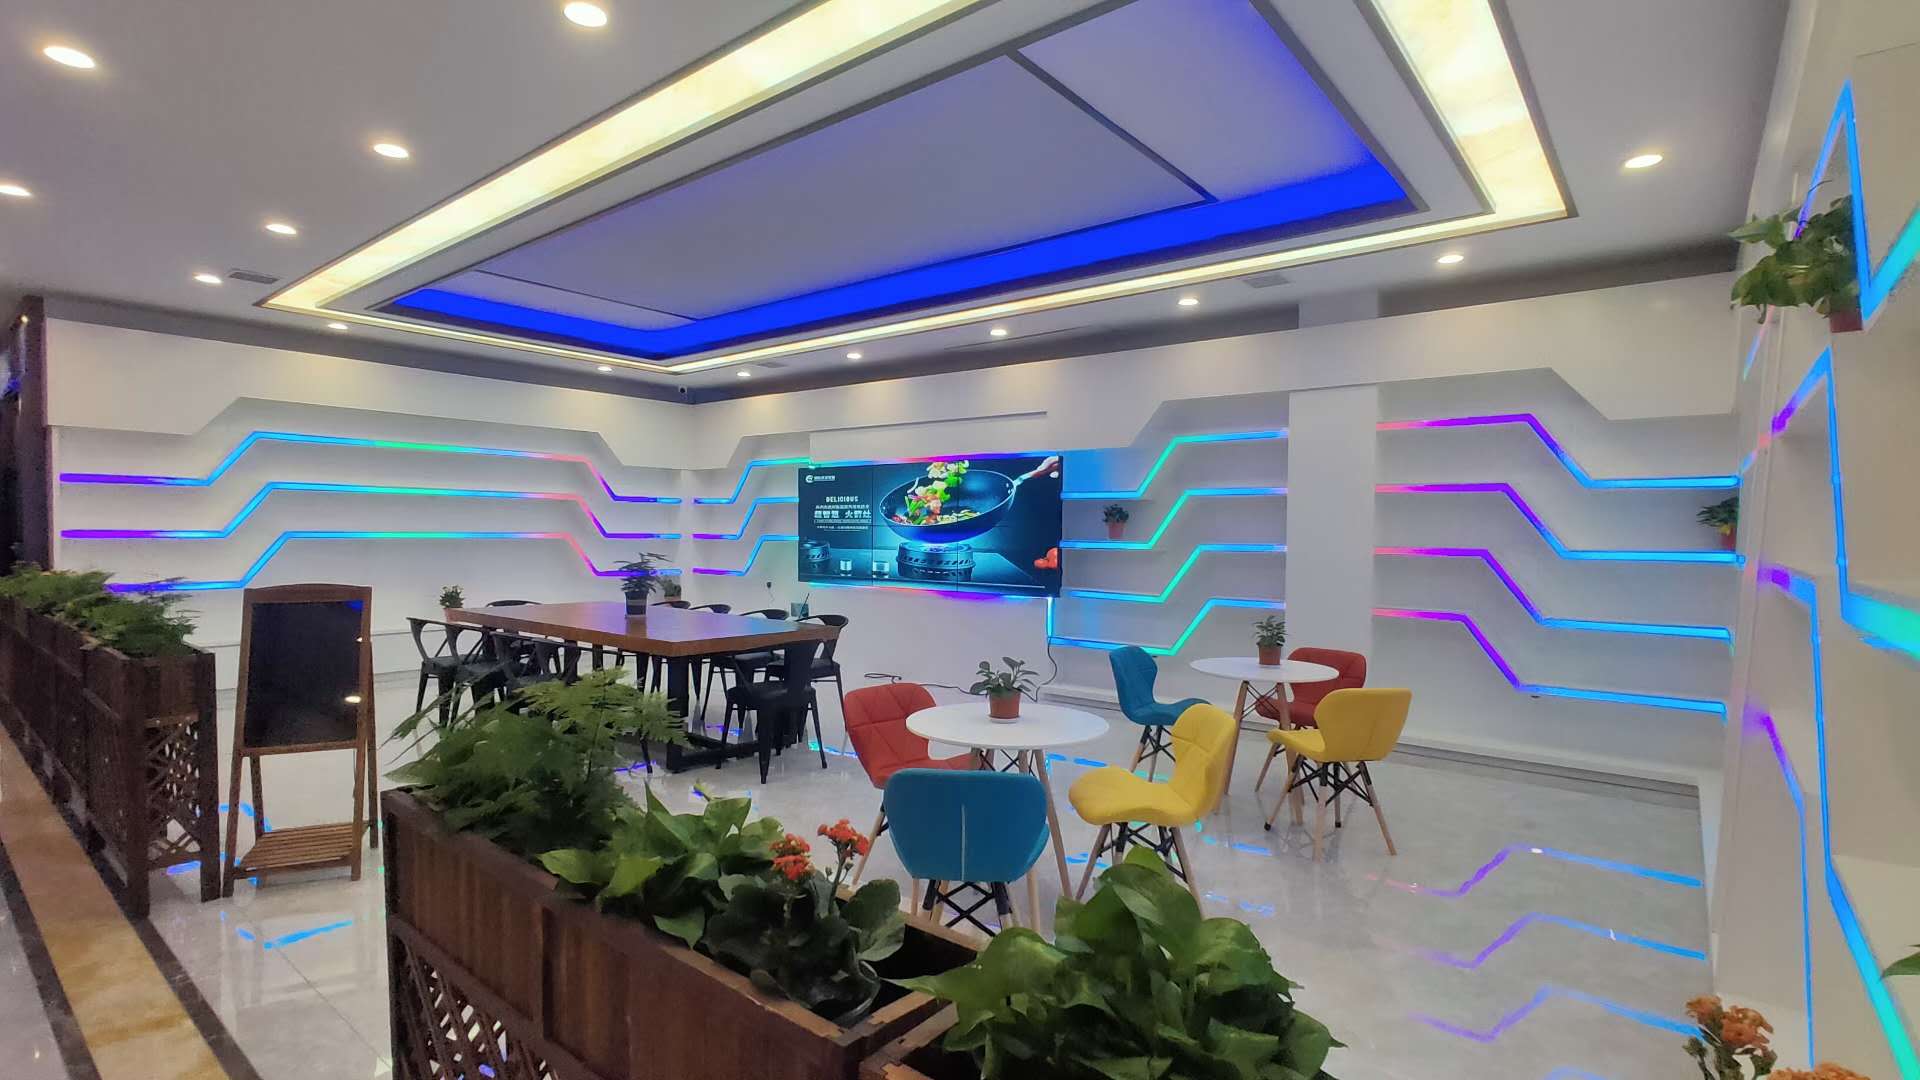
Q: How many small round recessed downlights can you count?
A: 14